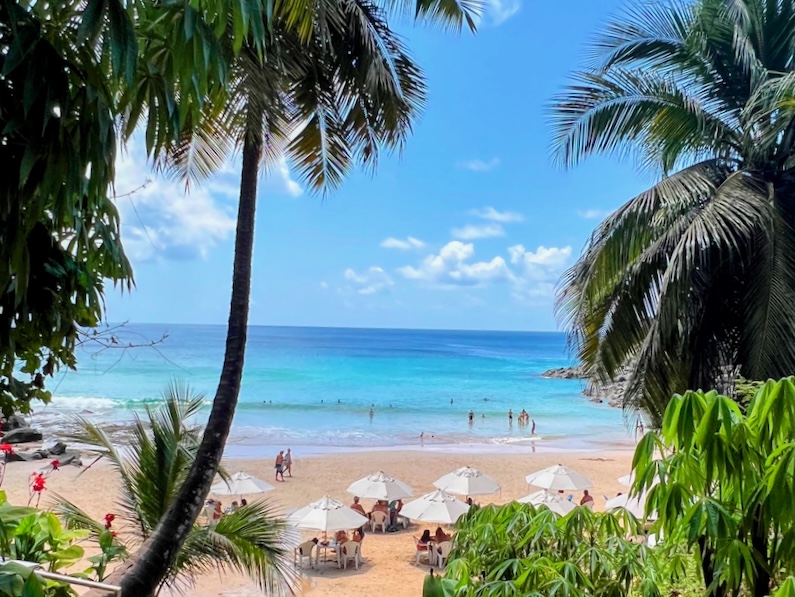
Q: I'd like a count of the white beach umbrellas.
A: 9